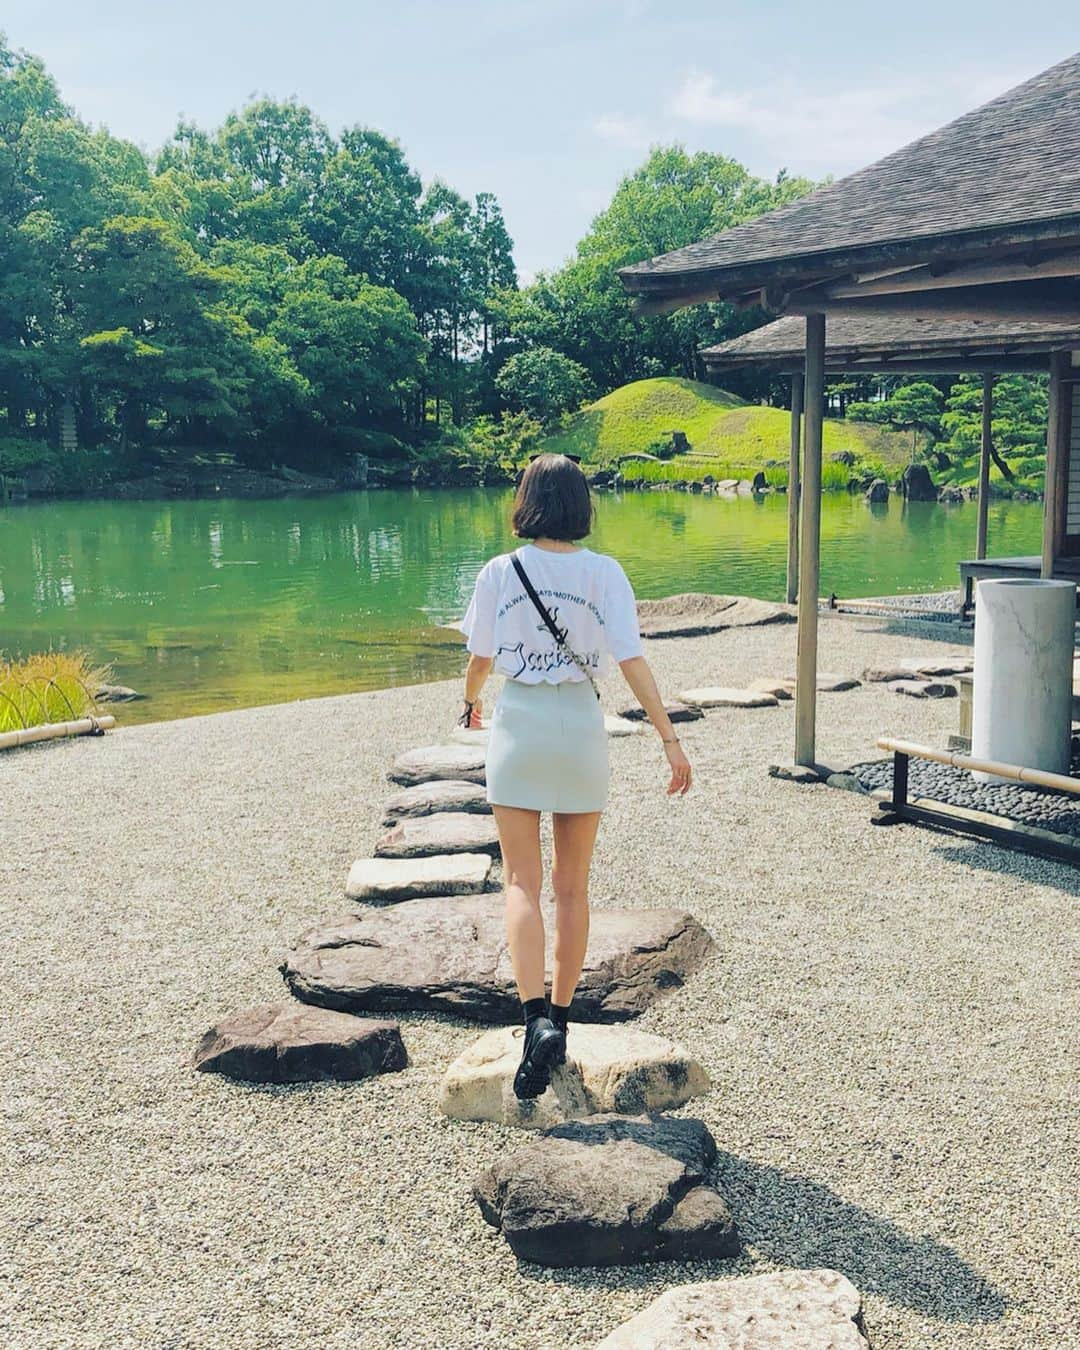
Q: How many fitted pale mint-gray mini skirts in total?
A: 1